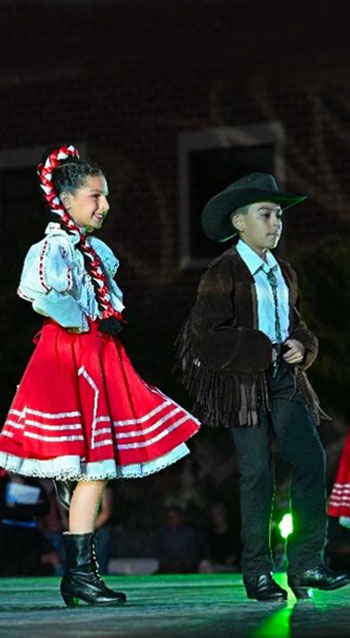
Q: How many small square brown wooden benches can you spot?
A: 0